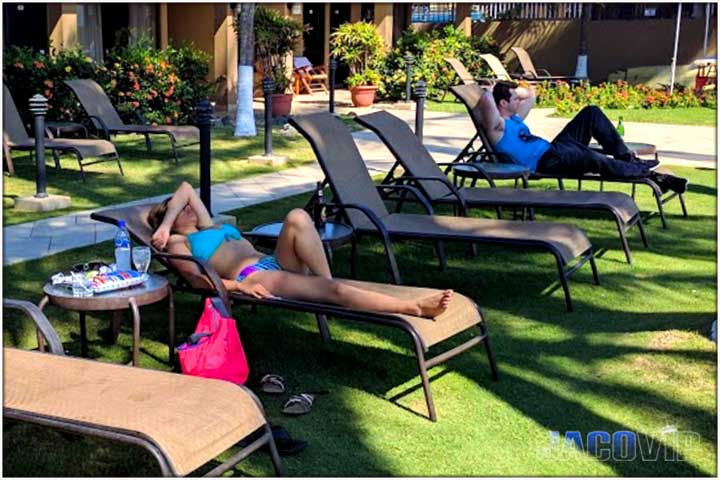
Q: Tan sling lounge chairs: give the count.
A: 10